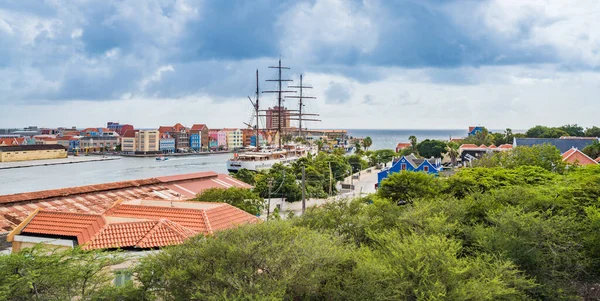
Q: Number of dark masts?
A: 3